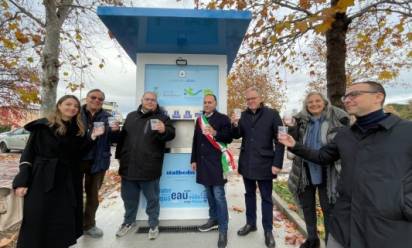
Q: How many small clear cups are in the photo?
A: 7